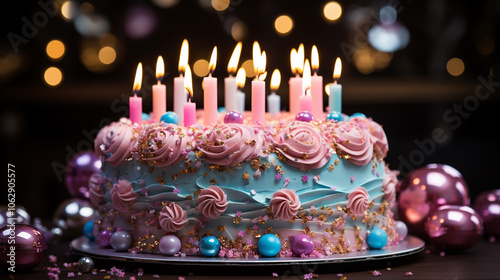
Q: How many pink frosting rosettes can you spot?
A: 13